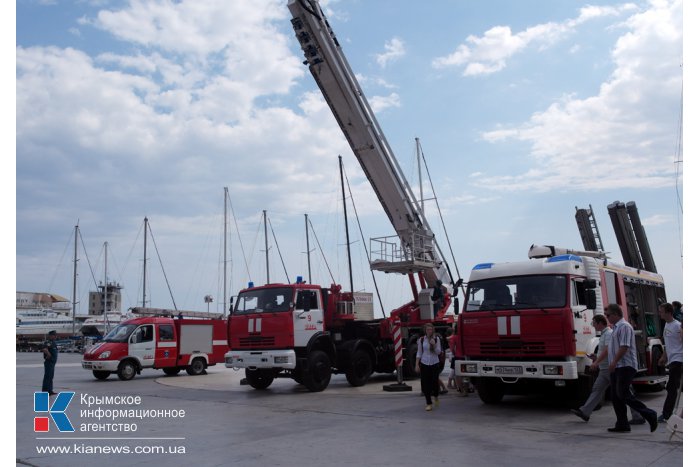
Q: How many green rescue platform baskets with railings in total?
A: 0